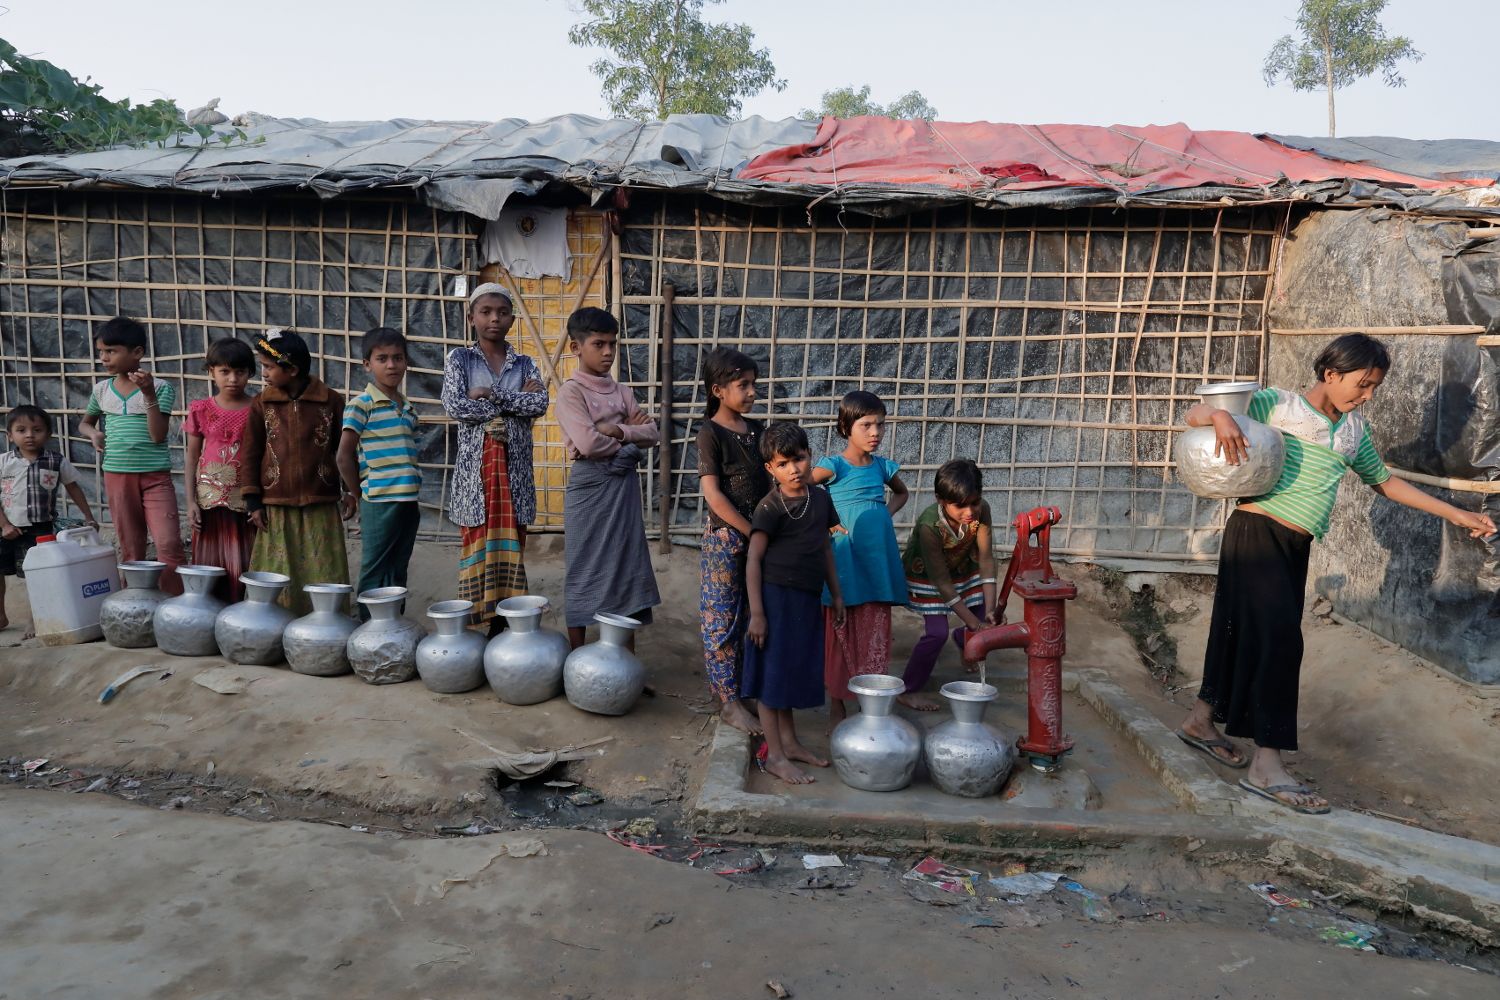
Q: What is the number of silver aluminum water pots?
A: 11